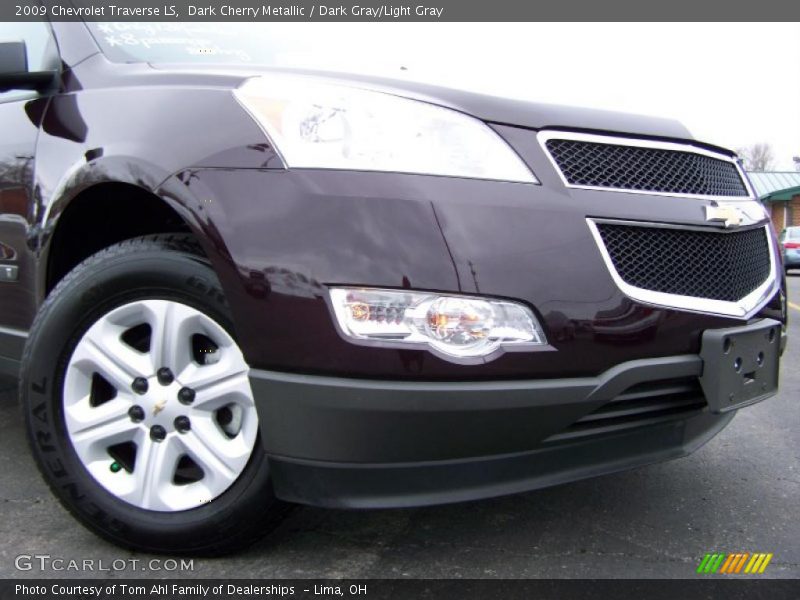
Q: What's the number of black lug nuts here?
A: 6